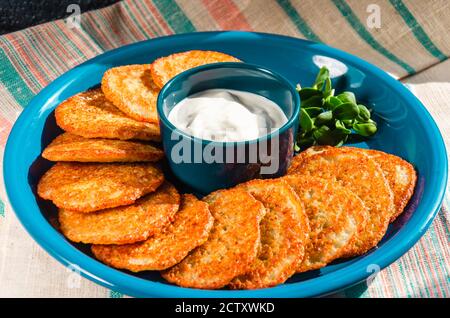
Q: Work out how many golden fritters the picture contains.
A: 12